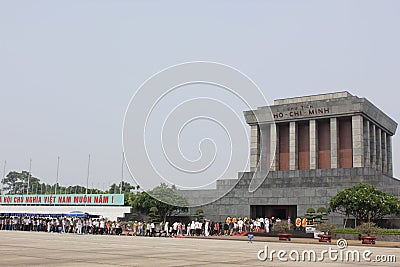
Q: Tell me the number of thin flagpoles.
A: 5